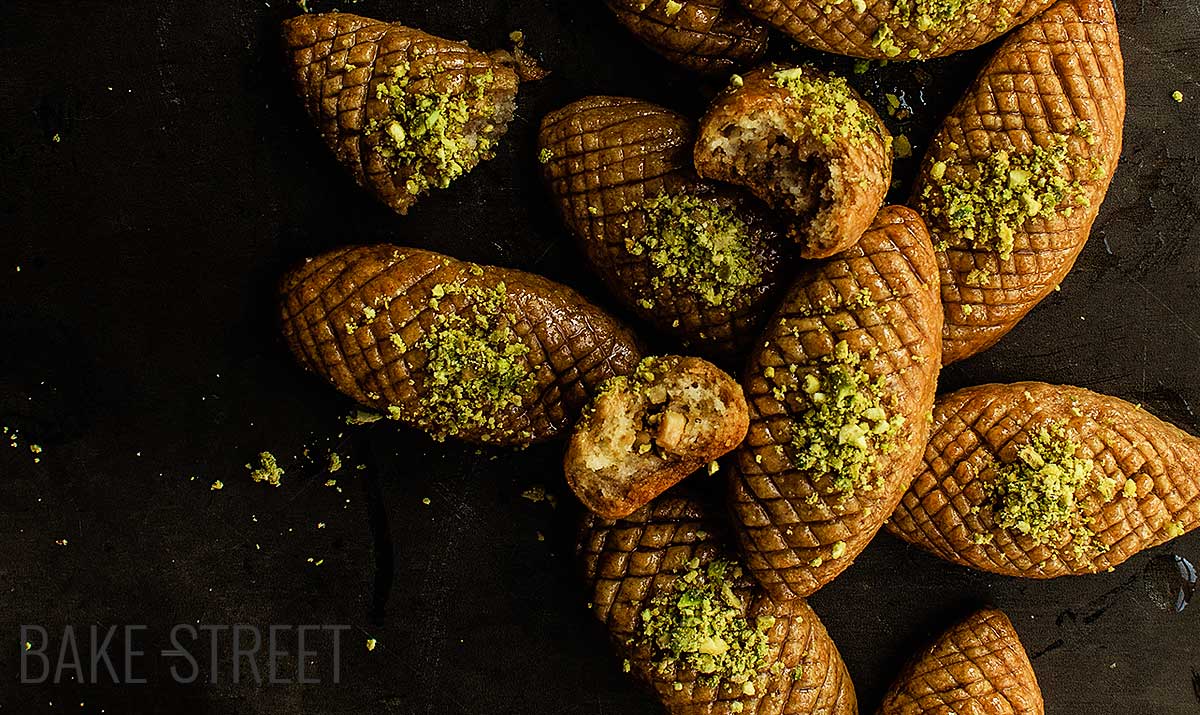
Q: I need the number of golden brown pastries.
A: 12